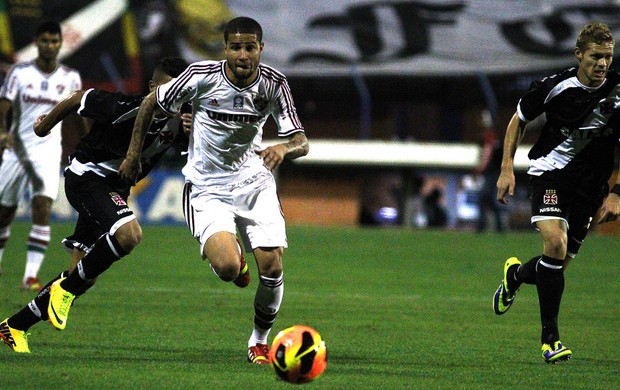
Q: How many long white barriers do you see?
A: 1